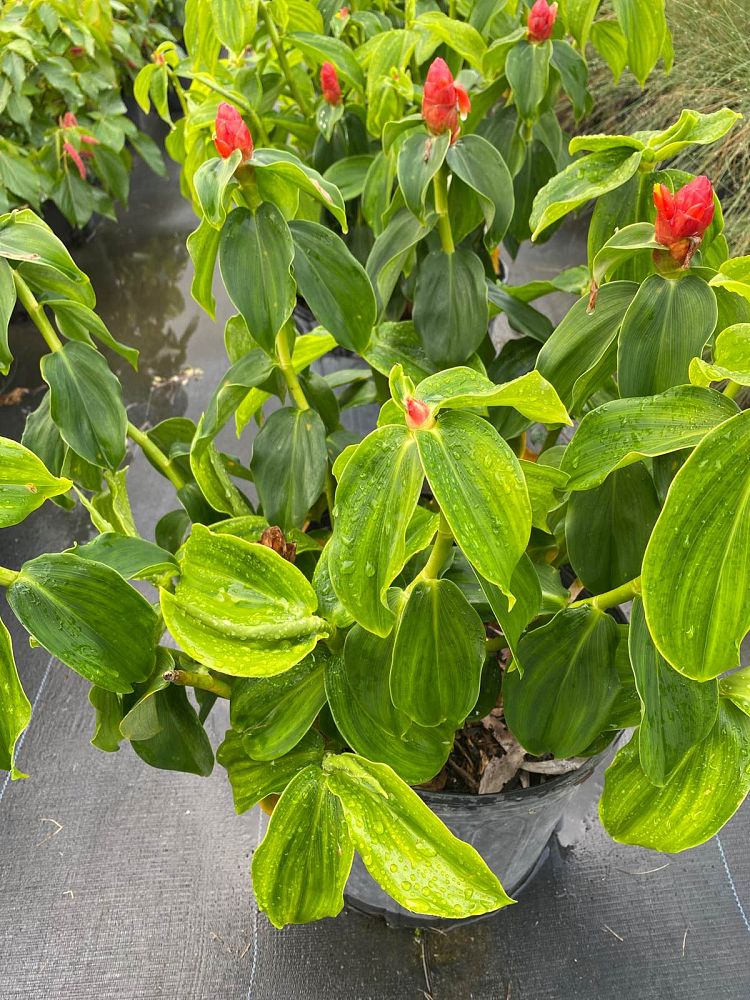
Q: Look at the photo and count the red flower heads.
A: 6